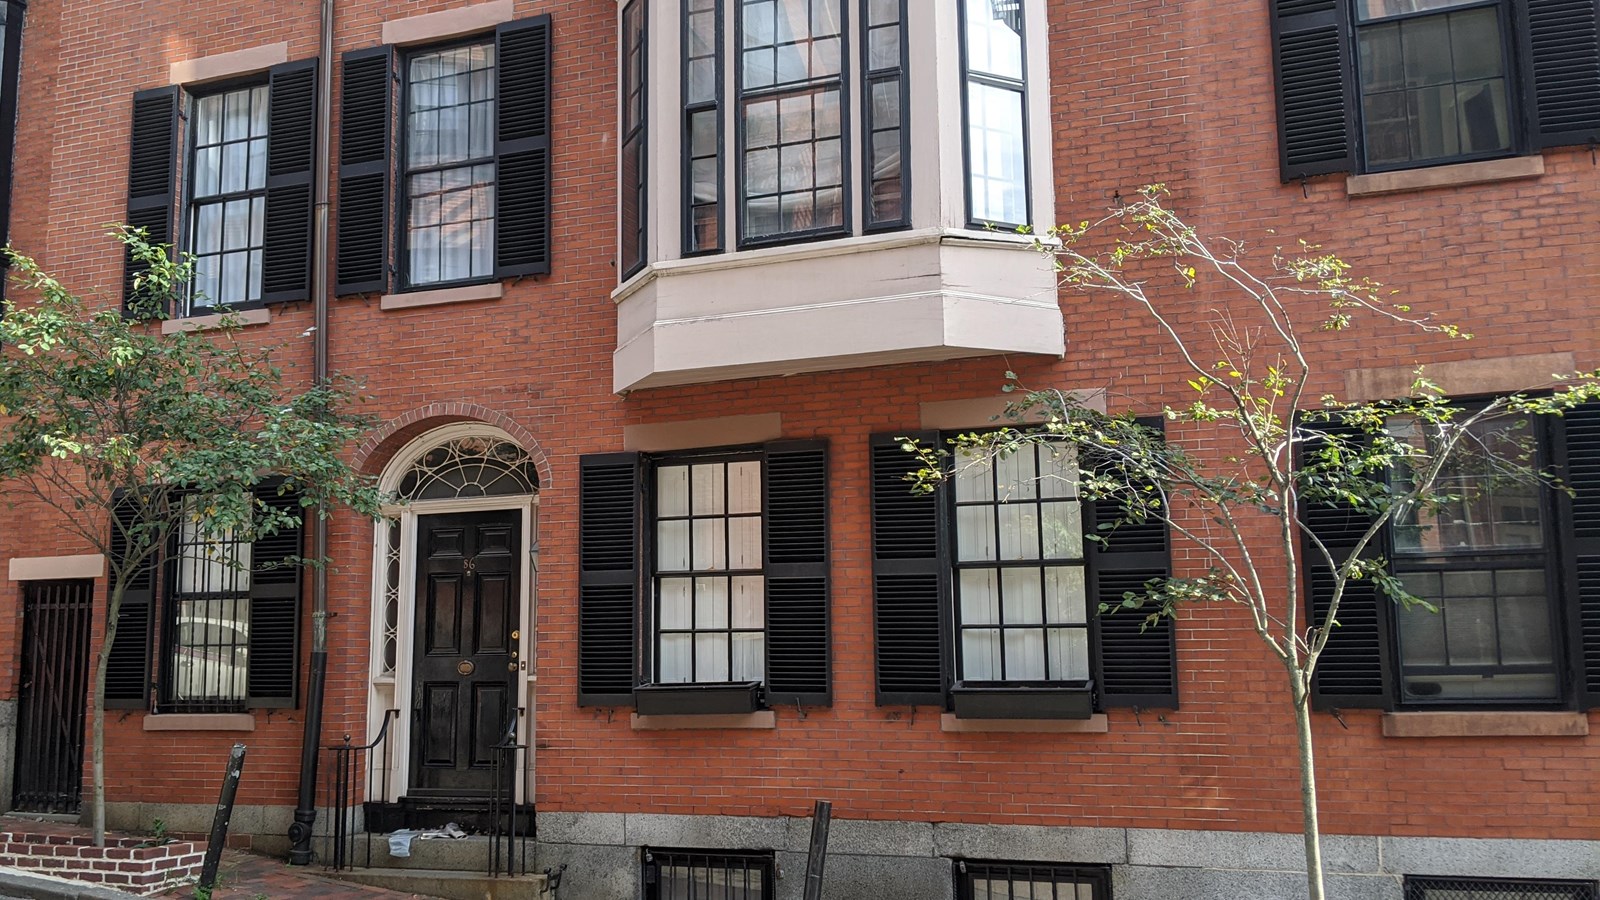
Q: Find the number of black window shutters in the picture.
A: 14